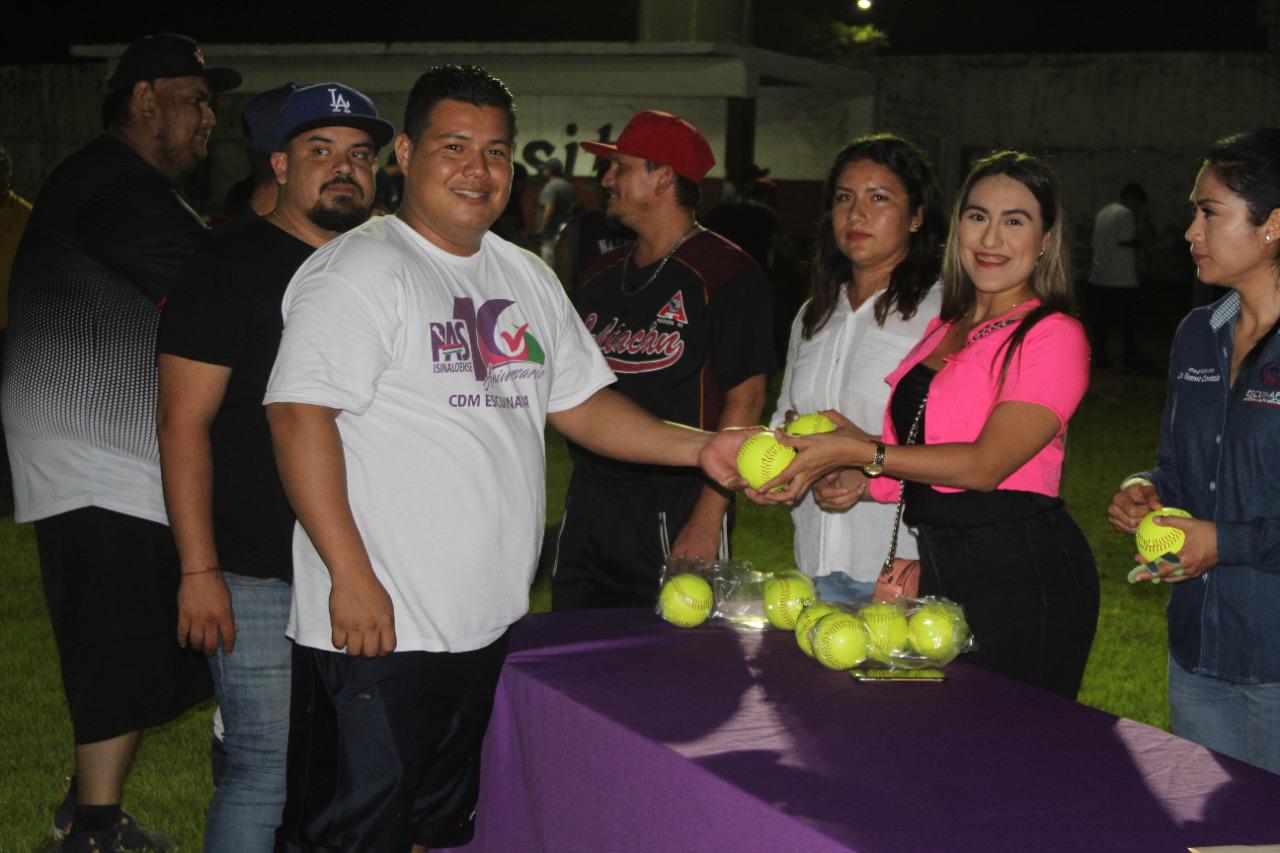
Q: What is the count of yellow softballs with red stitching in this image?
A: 9